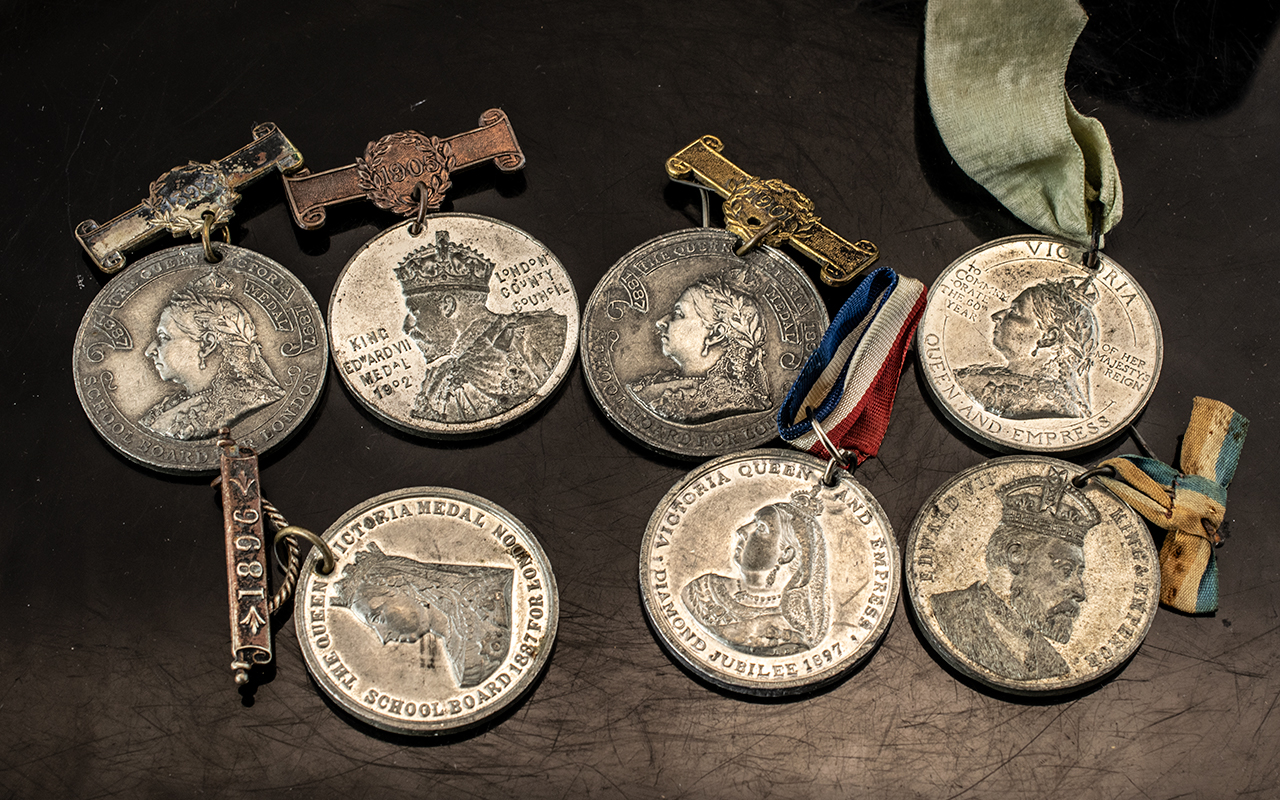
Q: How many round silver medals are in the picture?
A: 7